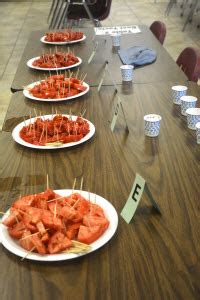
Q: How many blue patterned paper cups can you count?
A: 7